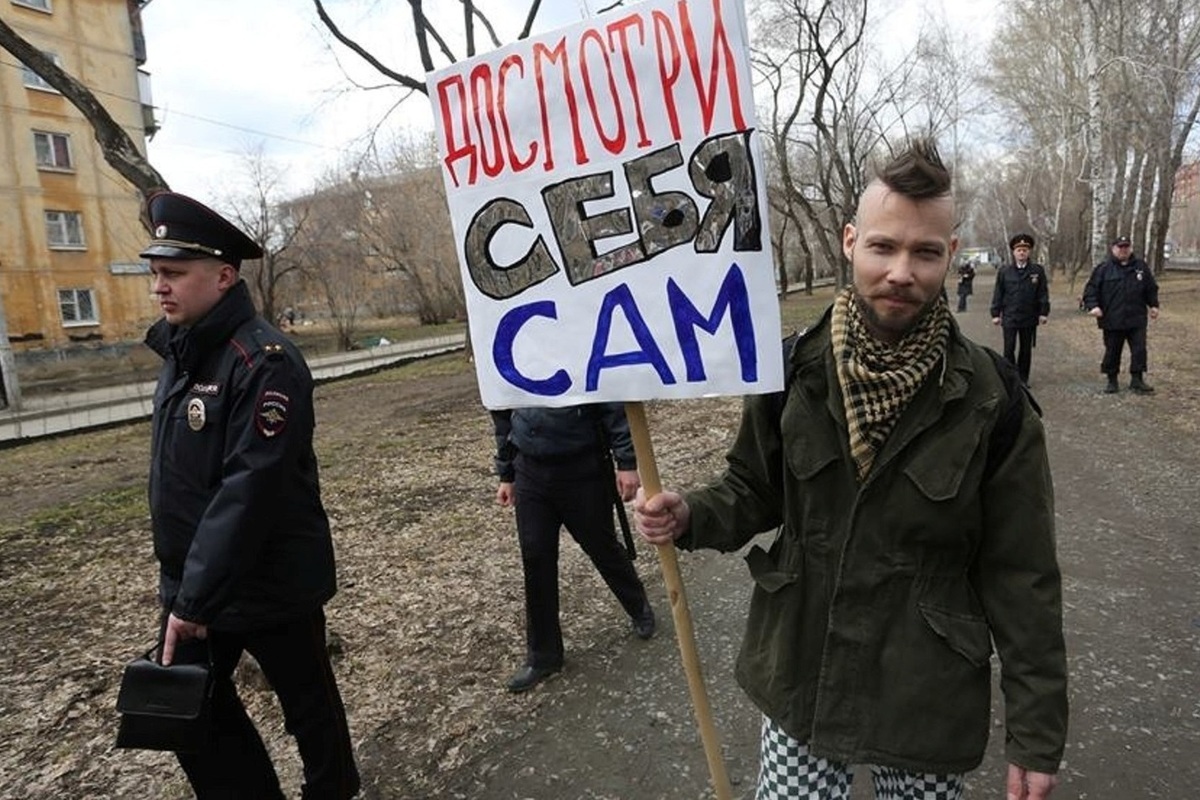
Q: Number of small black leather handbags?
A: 1